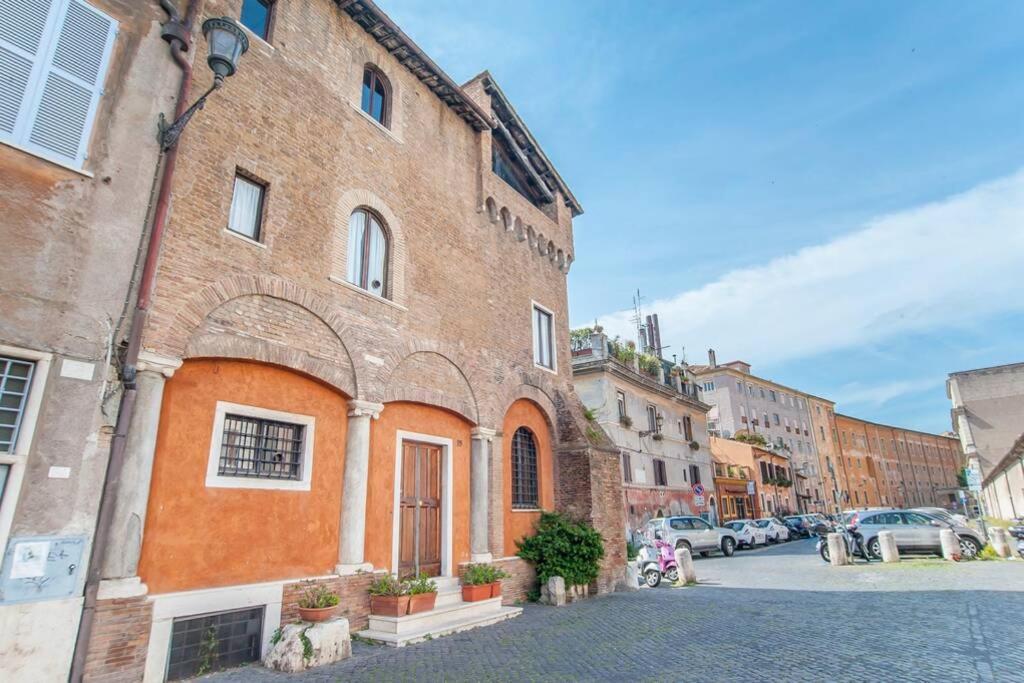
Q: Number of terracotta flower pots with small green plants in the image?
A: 5